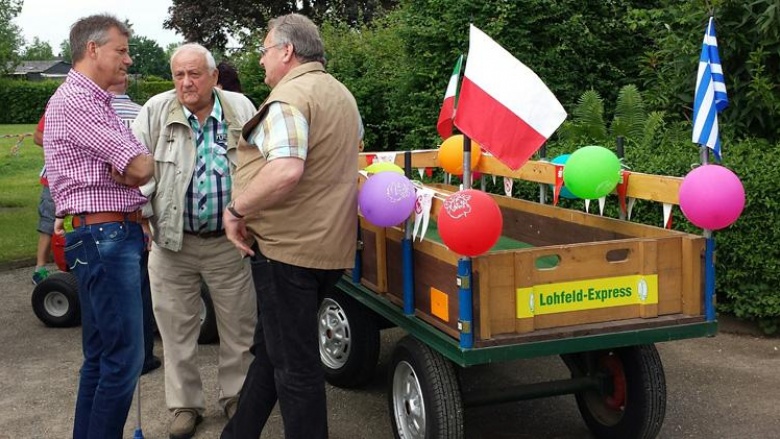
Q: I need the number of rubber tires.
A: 5